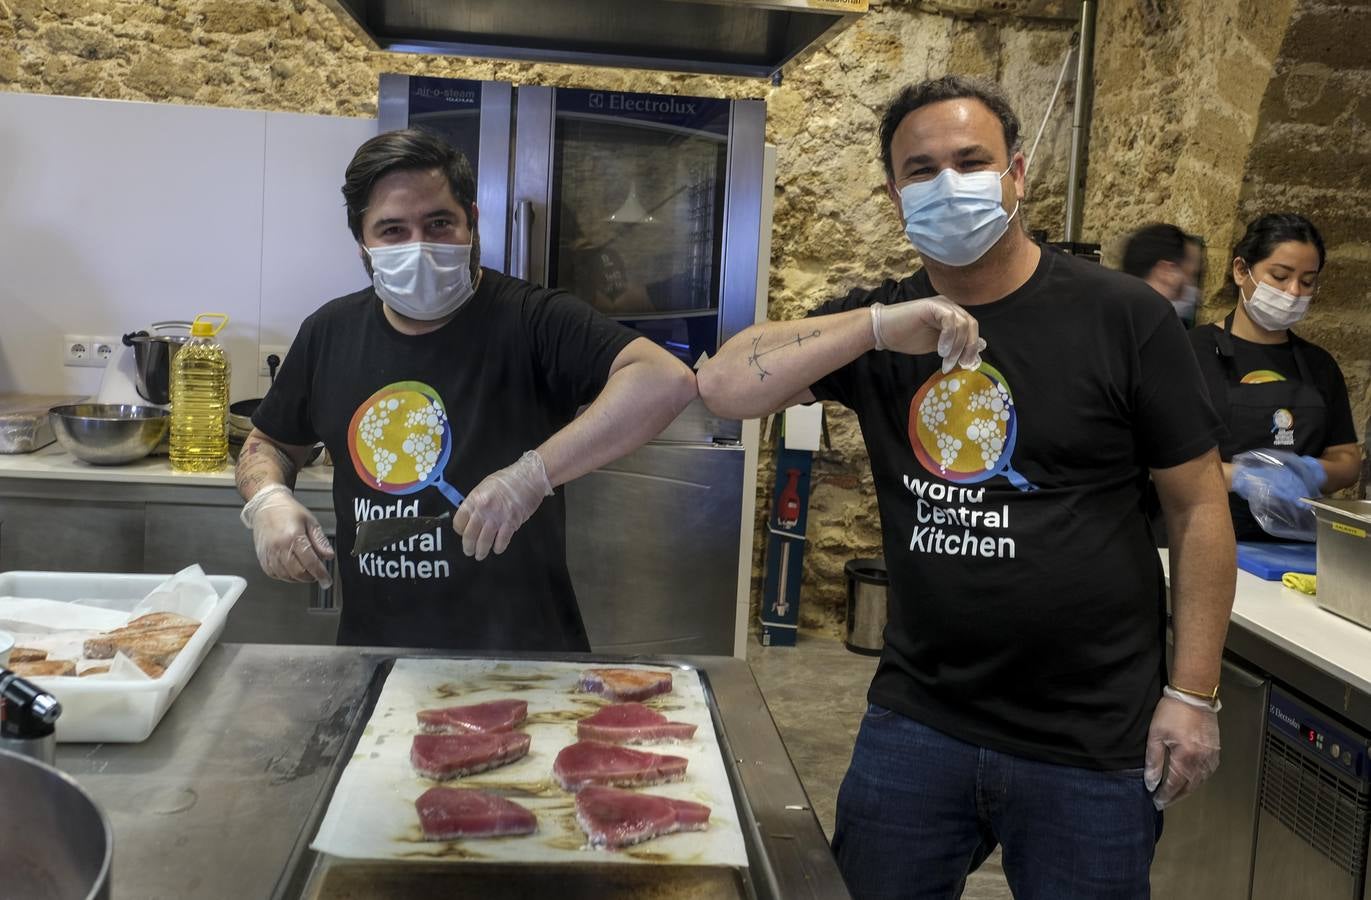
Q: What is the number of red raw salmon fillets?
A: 6